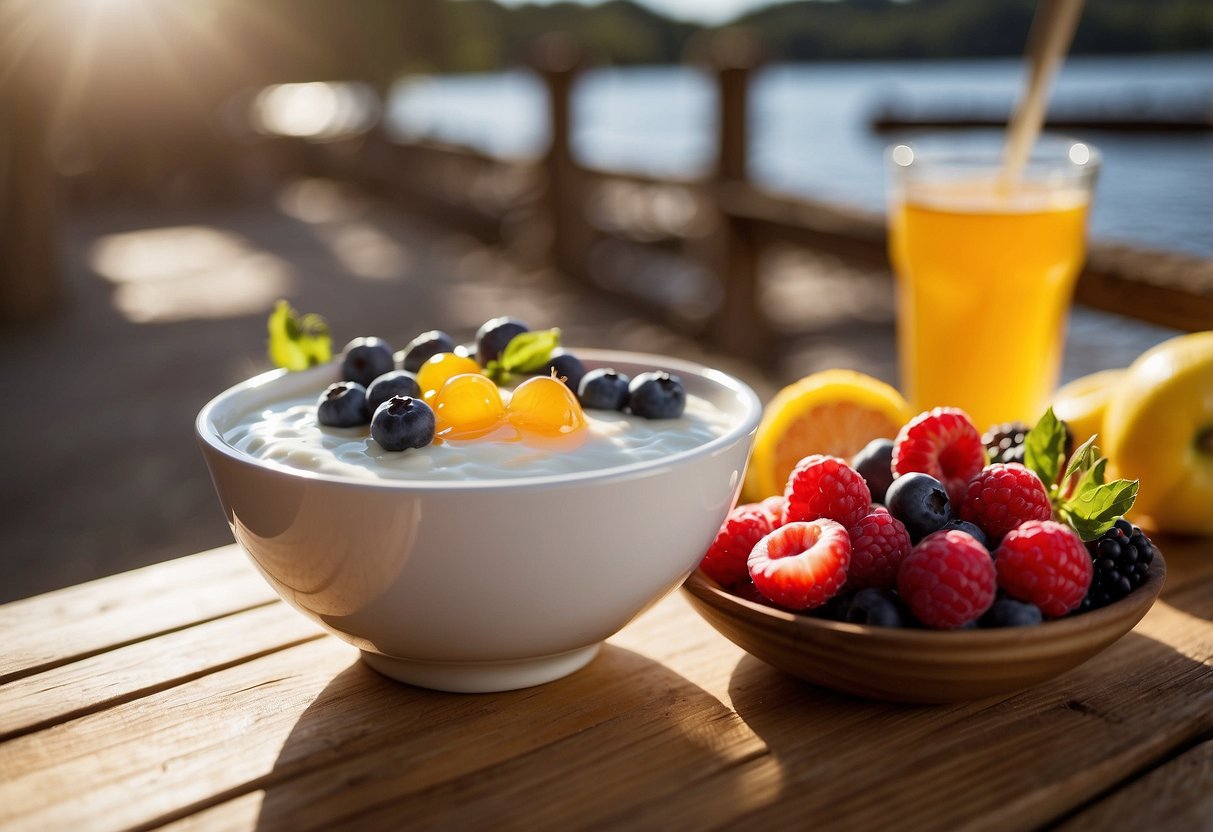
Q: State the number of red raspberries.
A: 9